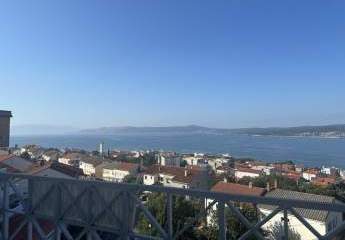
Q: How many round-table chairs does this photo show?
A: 0